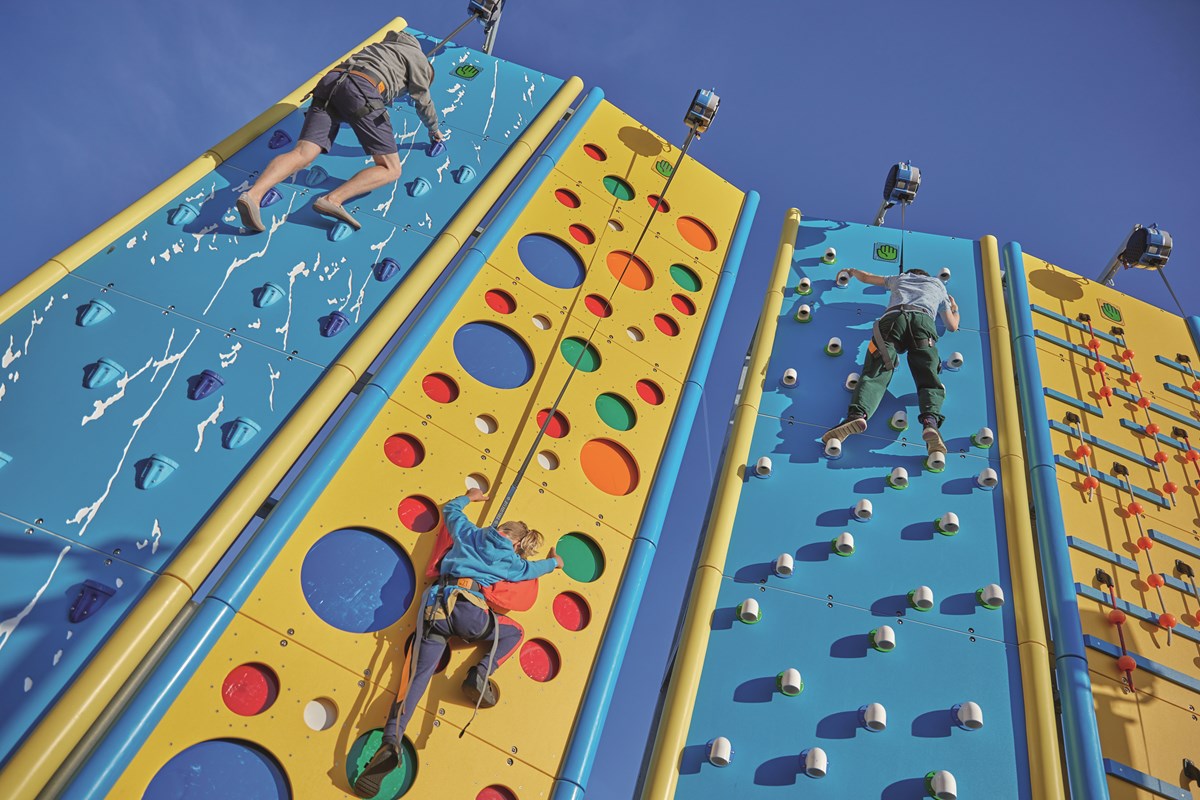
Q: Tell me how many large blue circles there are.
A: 4